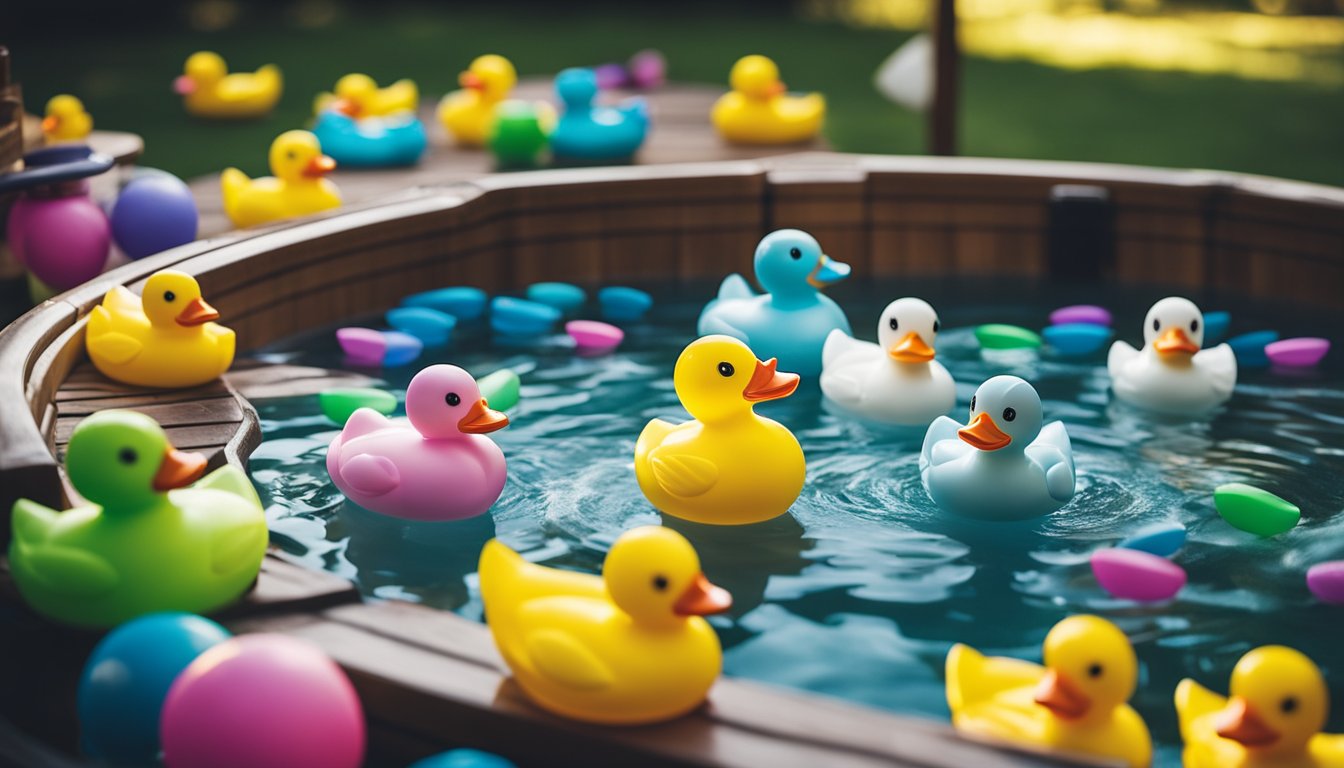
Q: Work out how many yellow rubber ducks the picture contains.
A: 11